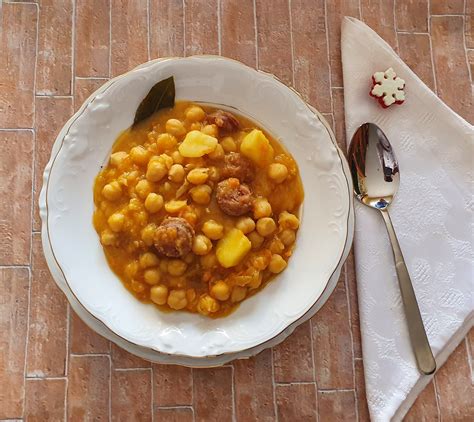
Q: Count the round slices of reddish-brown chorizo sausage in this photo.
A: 4